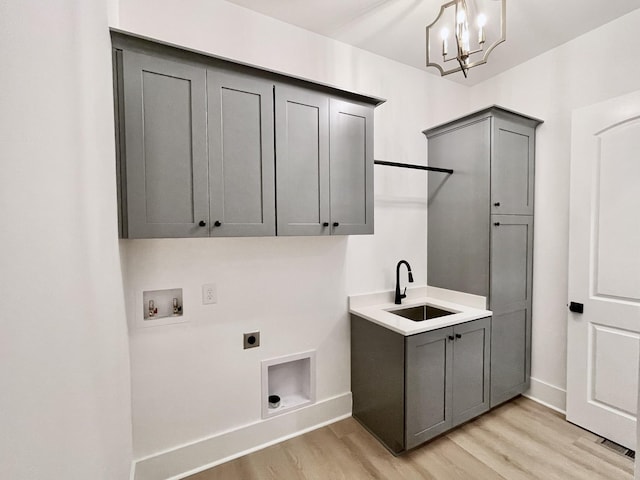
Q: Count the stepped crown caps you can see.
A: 2